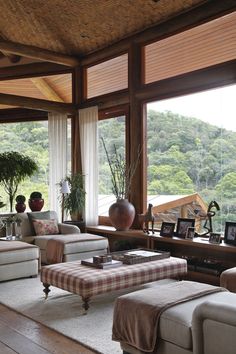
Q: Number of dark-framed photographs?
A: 3